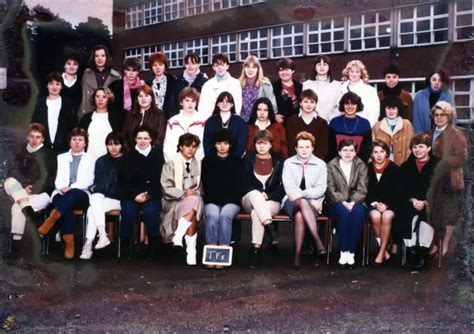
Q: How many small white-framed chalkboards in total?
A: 1